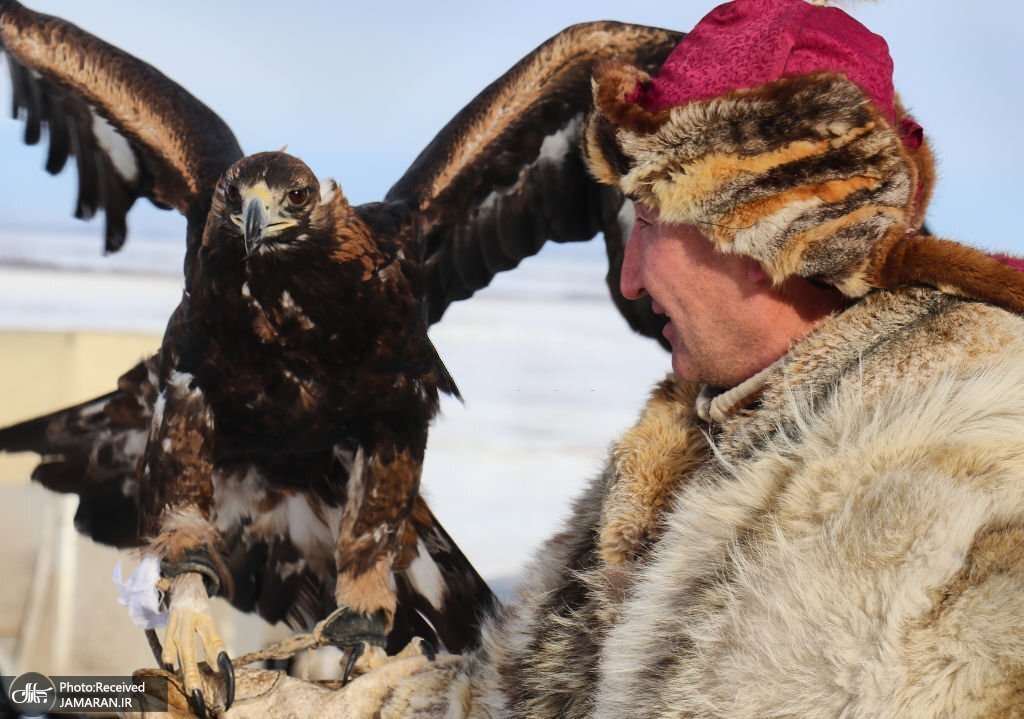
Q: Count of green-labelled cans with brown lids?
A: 0